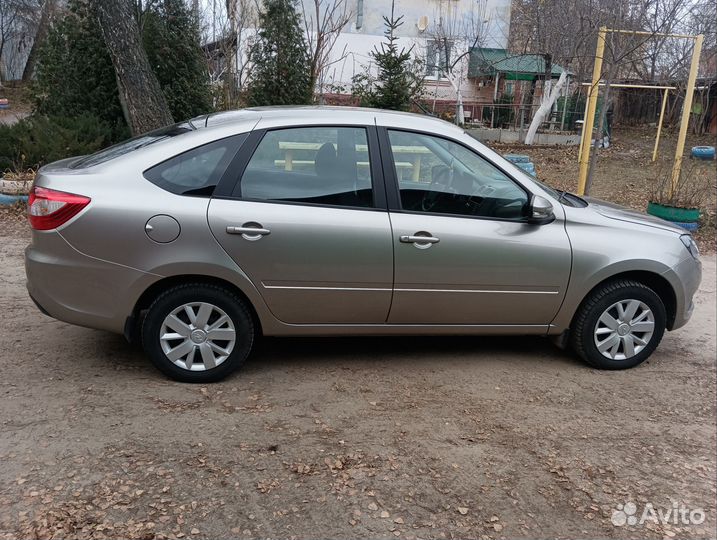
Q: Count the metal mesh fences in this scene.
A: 1